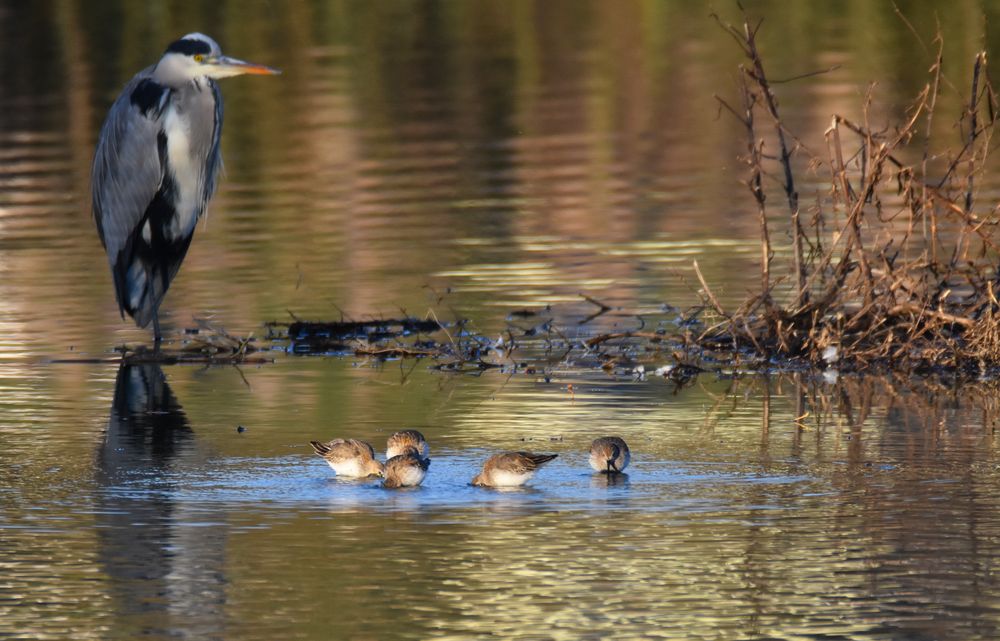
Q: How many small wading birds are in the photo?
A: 5